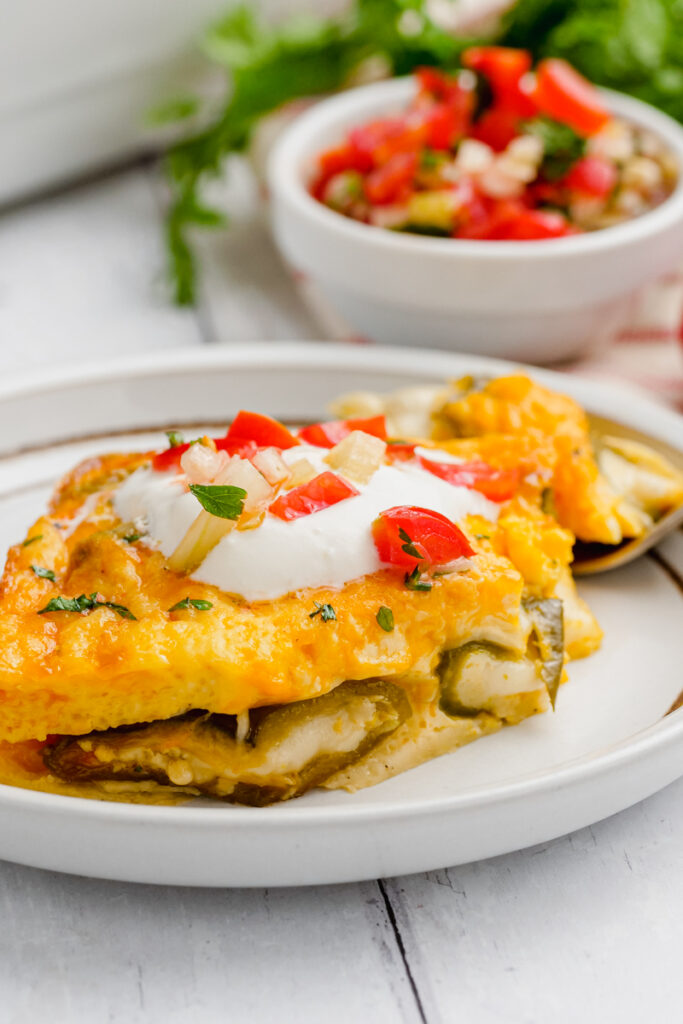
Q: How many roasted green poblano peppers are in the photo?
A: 2